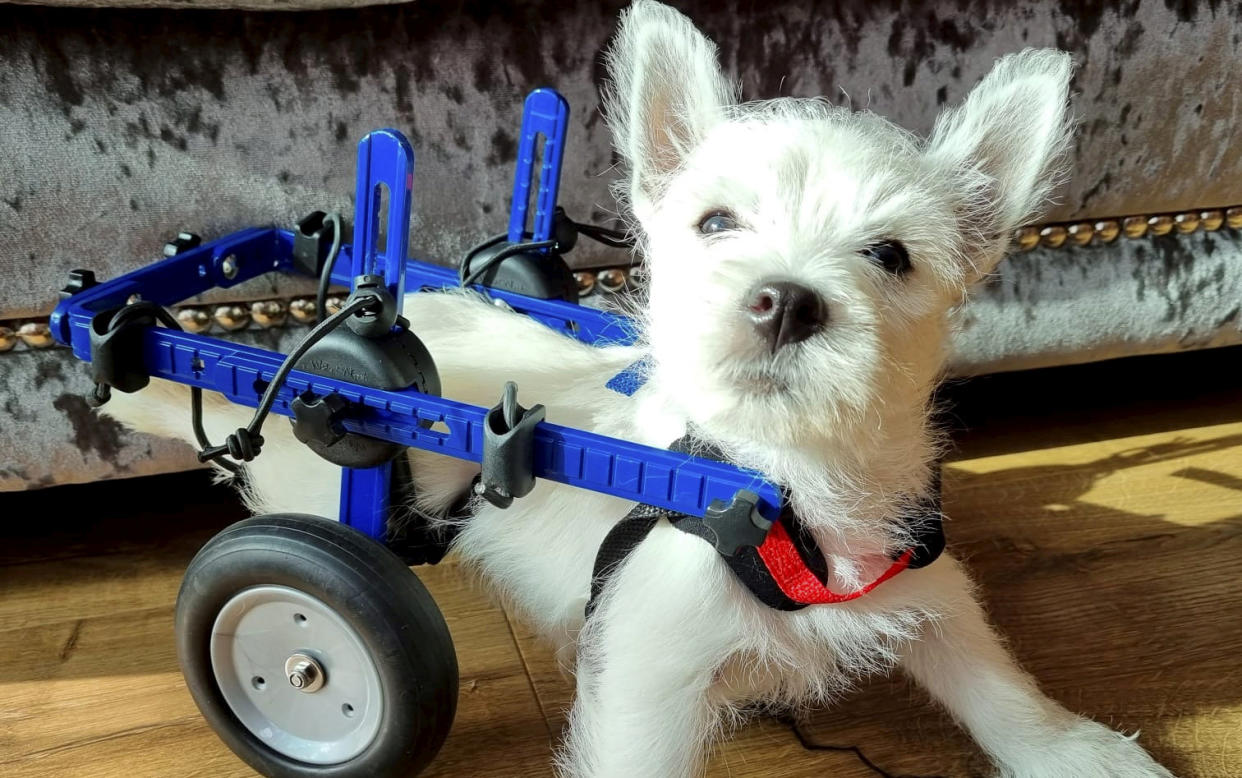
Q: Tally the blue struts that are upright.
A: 2